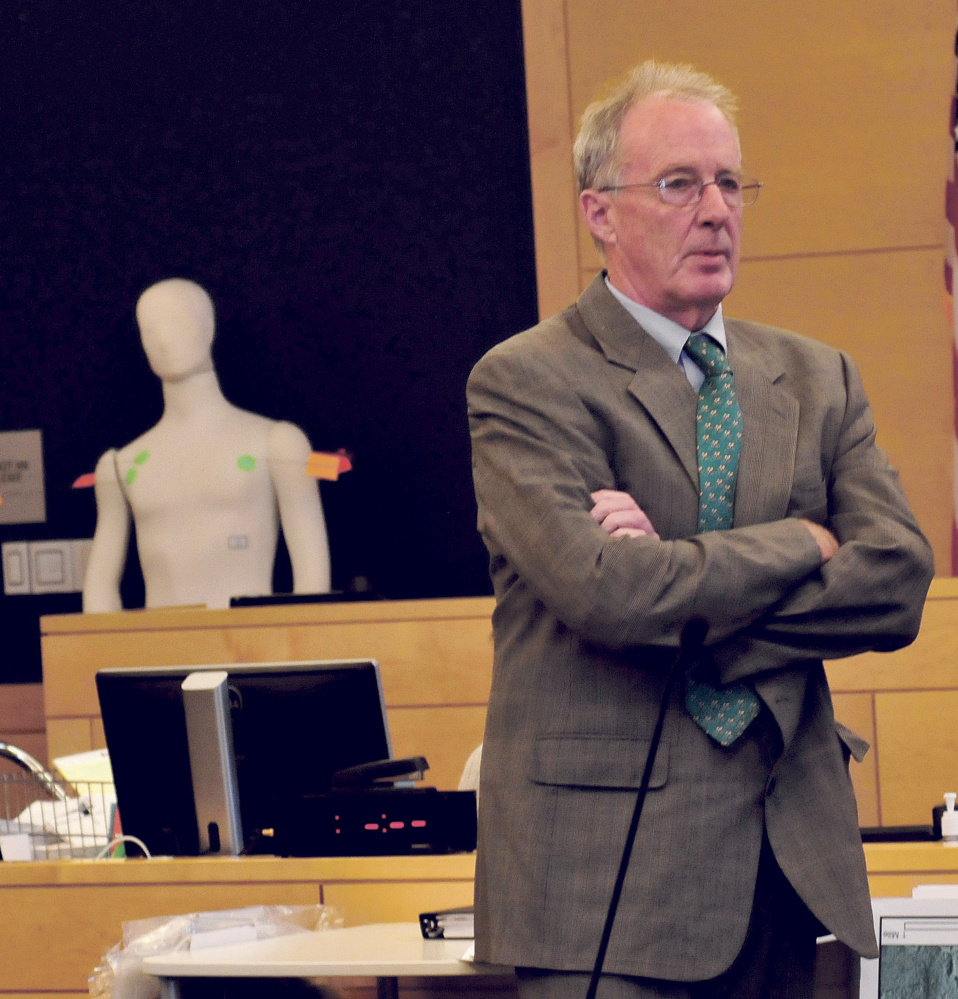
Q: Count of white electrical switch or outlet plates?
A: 3